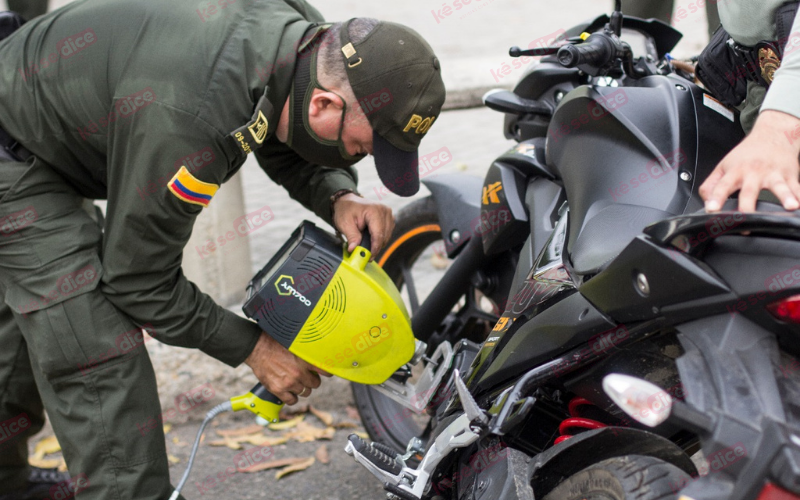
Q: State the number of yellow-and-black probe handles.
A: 1